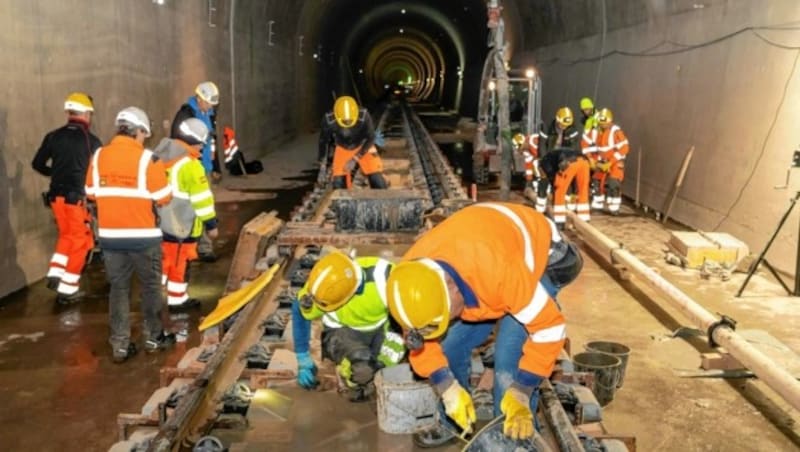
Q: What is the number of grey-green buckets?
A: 2